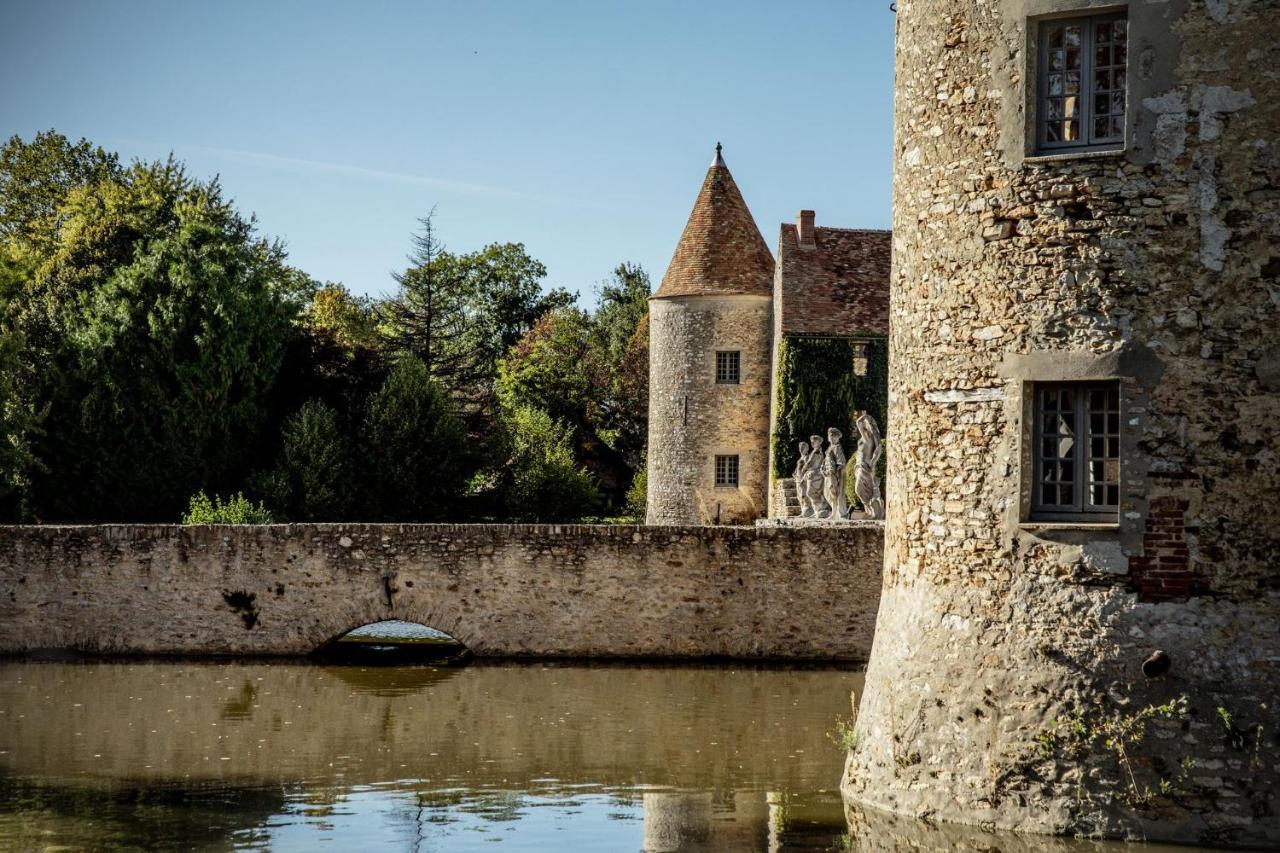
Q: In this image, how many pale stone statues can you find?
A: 4